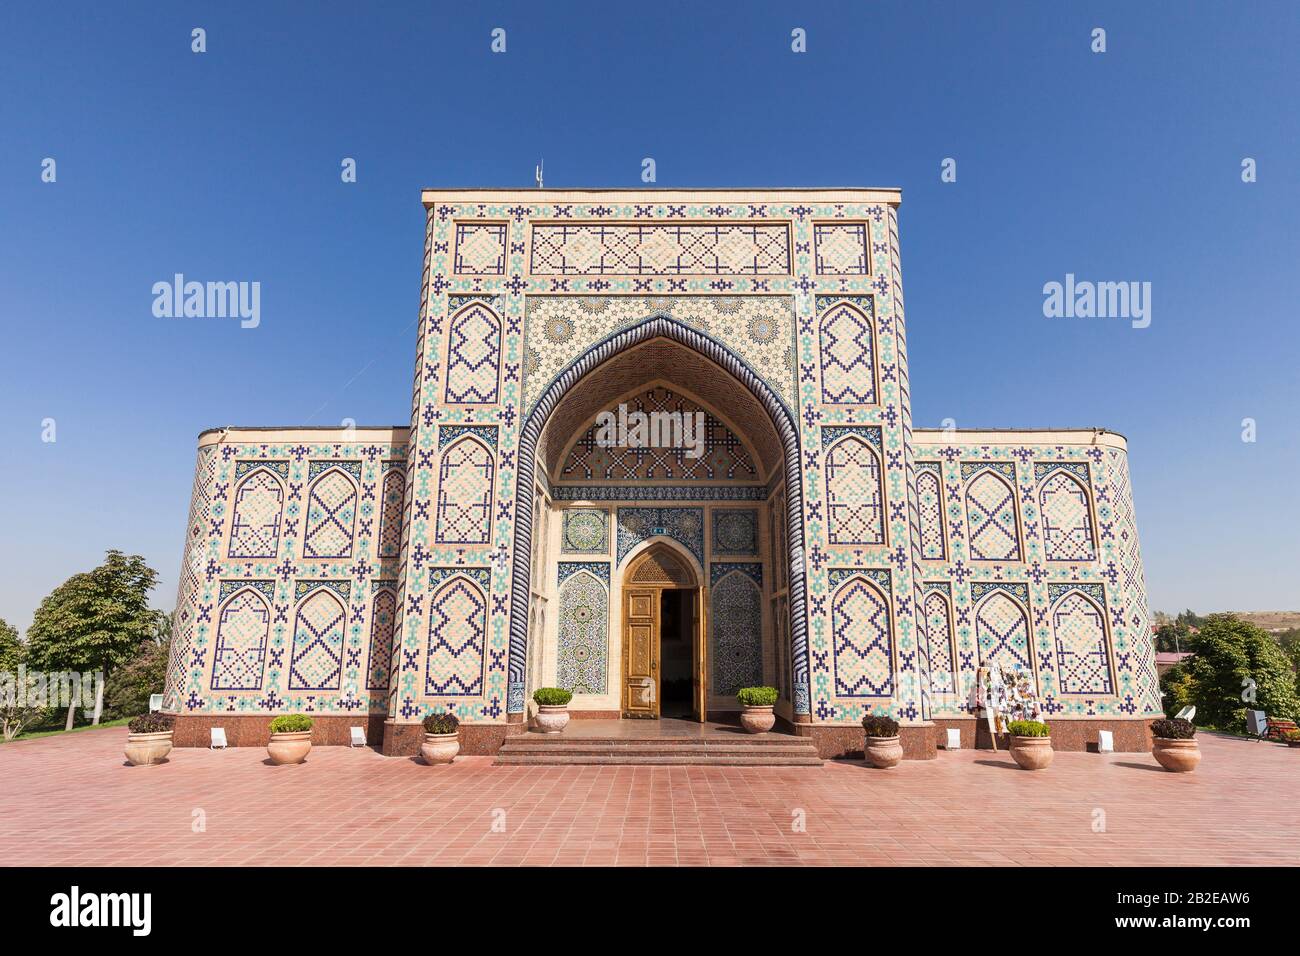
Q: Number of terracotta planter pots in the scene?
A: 8